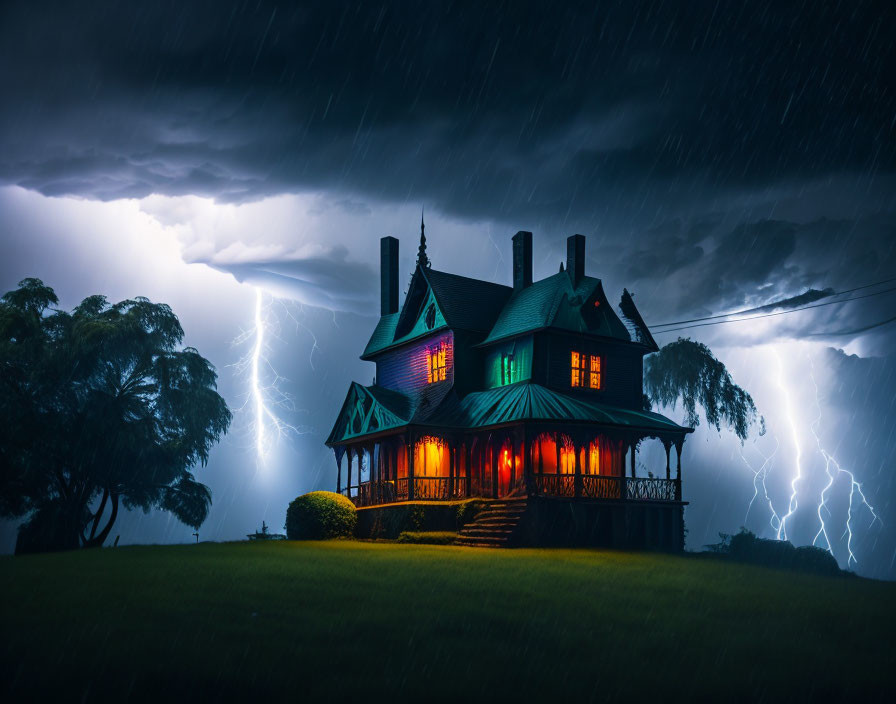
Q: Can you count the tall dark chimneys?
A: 3